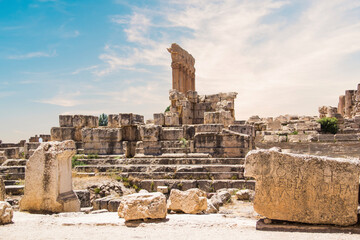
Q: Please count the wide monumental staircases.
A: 1